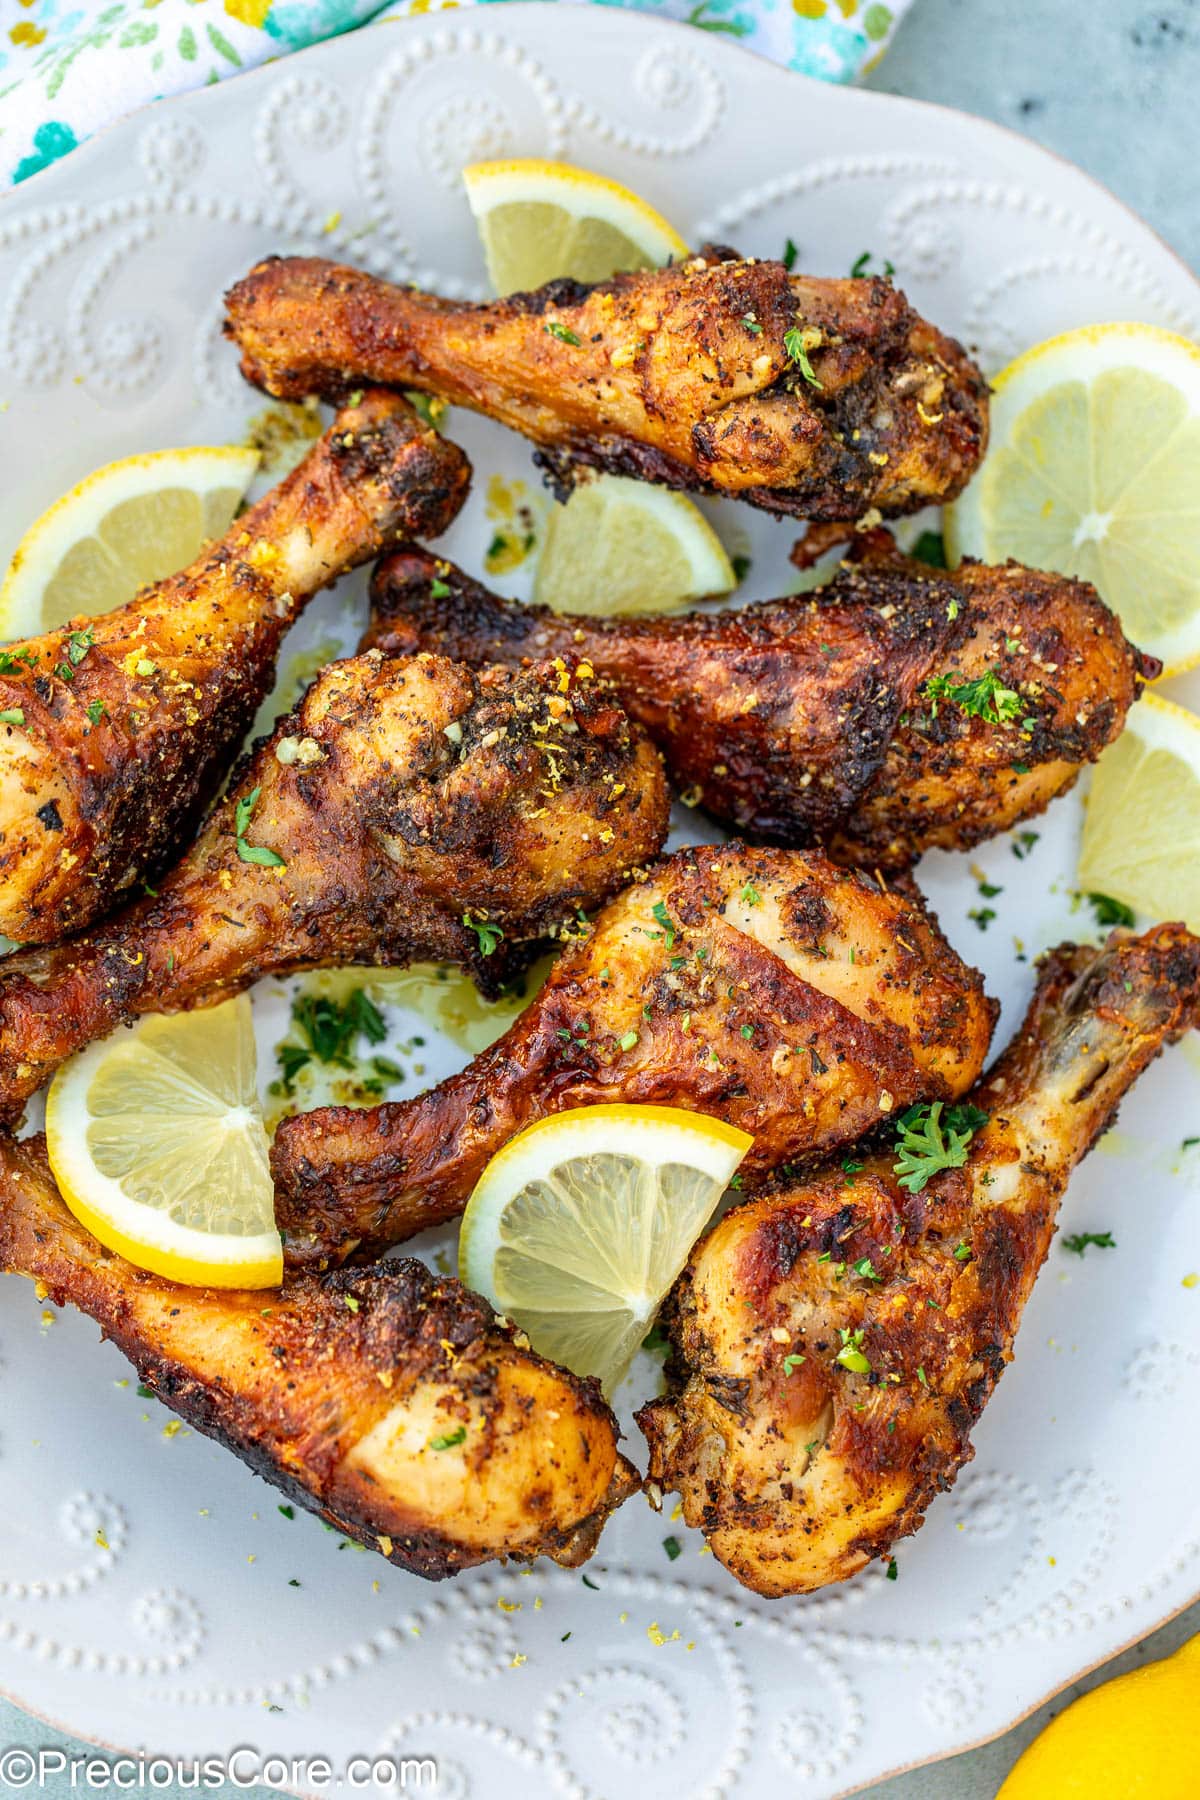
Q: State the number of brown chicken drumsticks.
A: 7